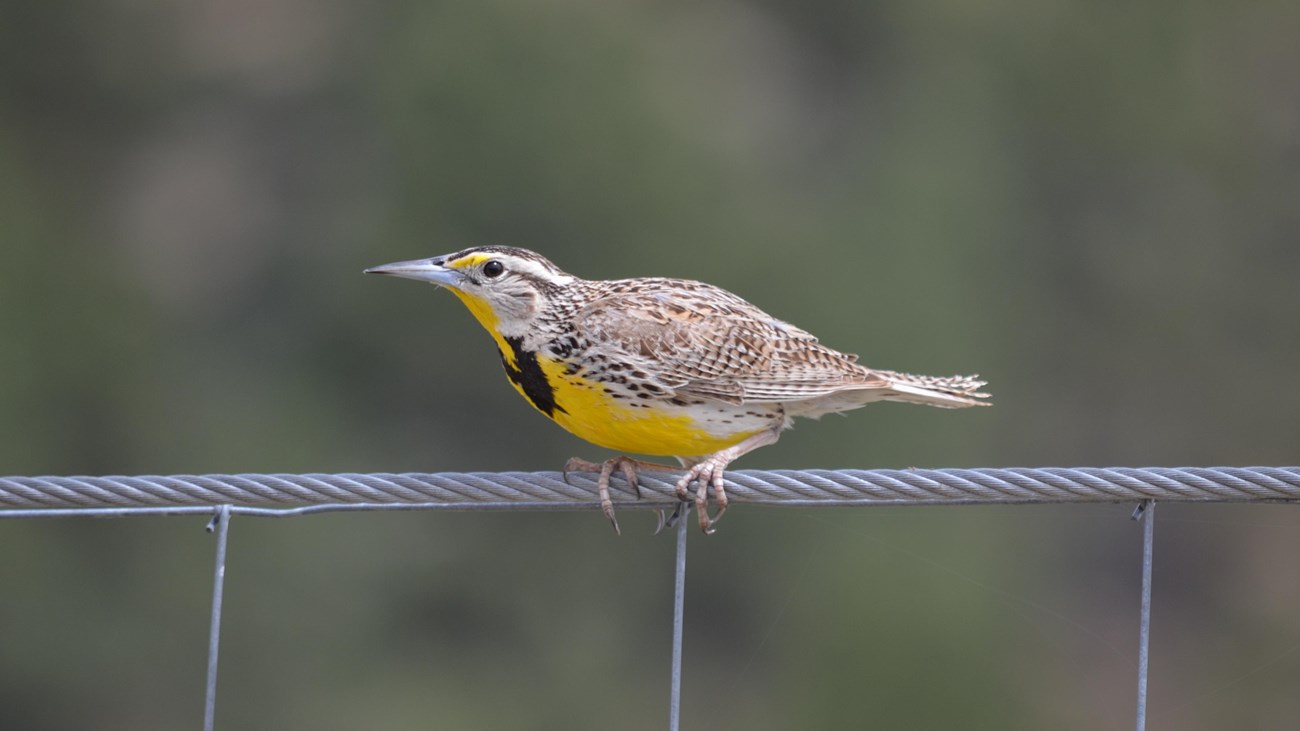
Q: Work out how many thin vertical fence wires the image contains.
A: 3